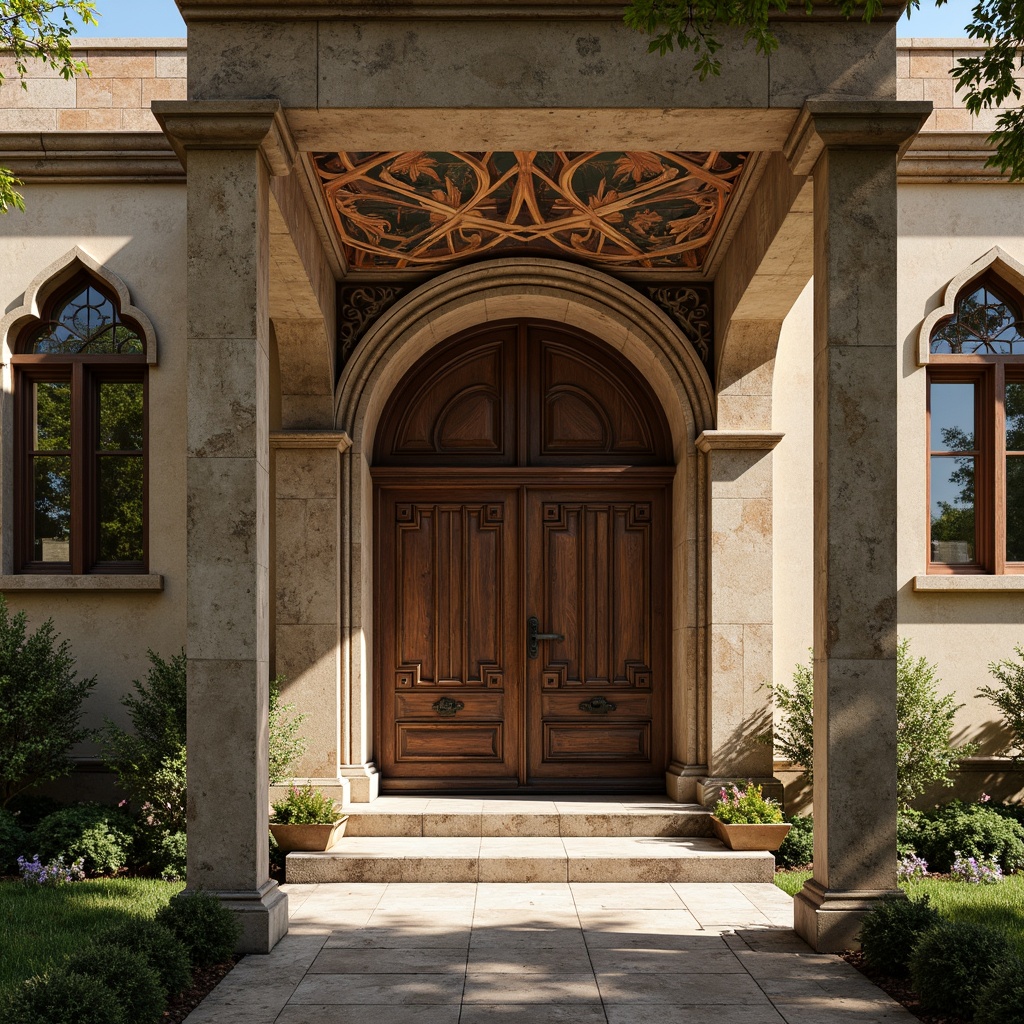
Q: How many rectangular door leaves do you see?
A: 2